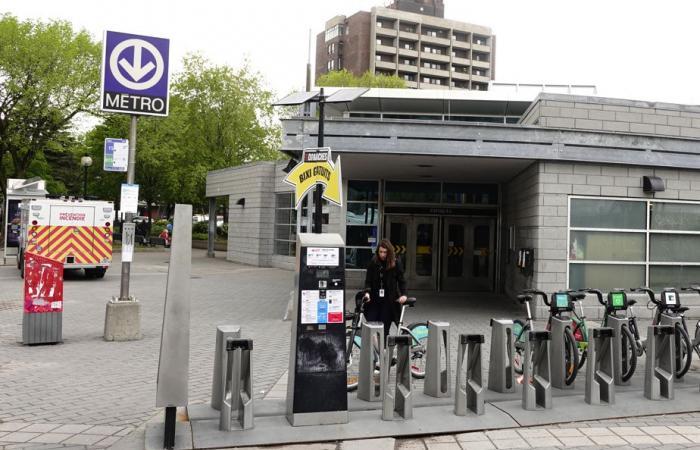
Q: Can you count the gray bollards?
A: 13